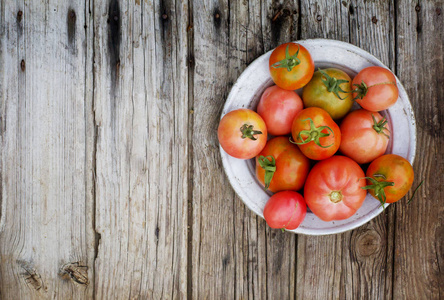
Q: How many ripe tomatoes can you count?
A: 10